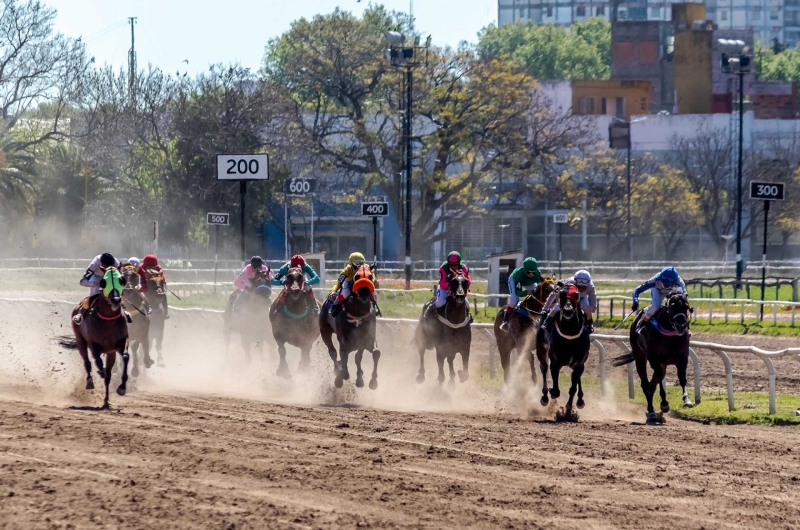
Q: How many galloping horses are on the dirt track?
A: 10